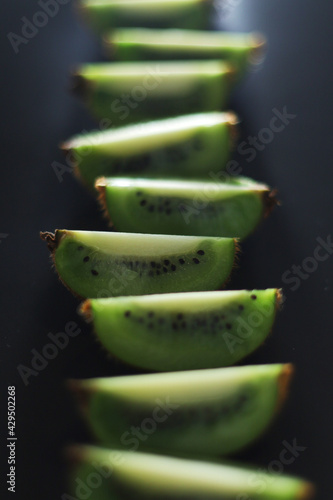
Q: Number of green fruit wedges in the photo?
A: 9